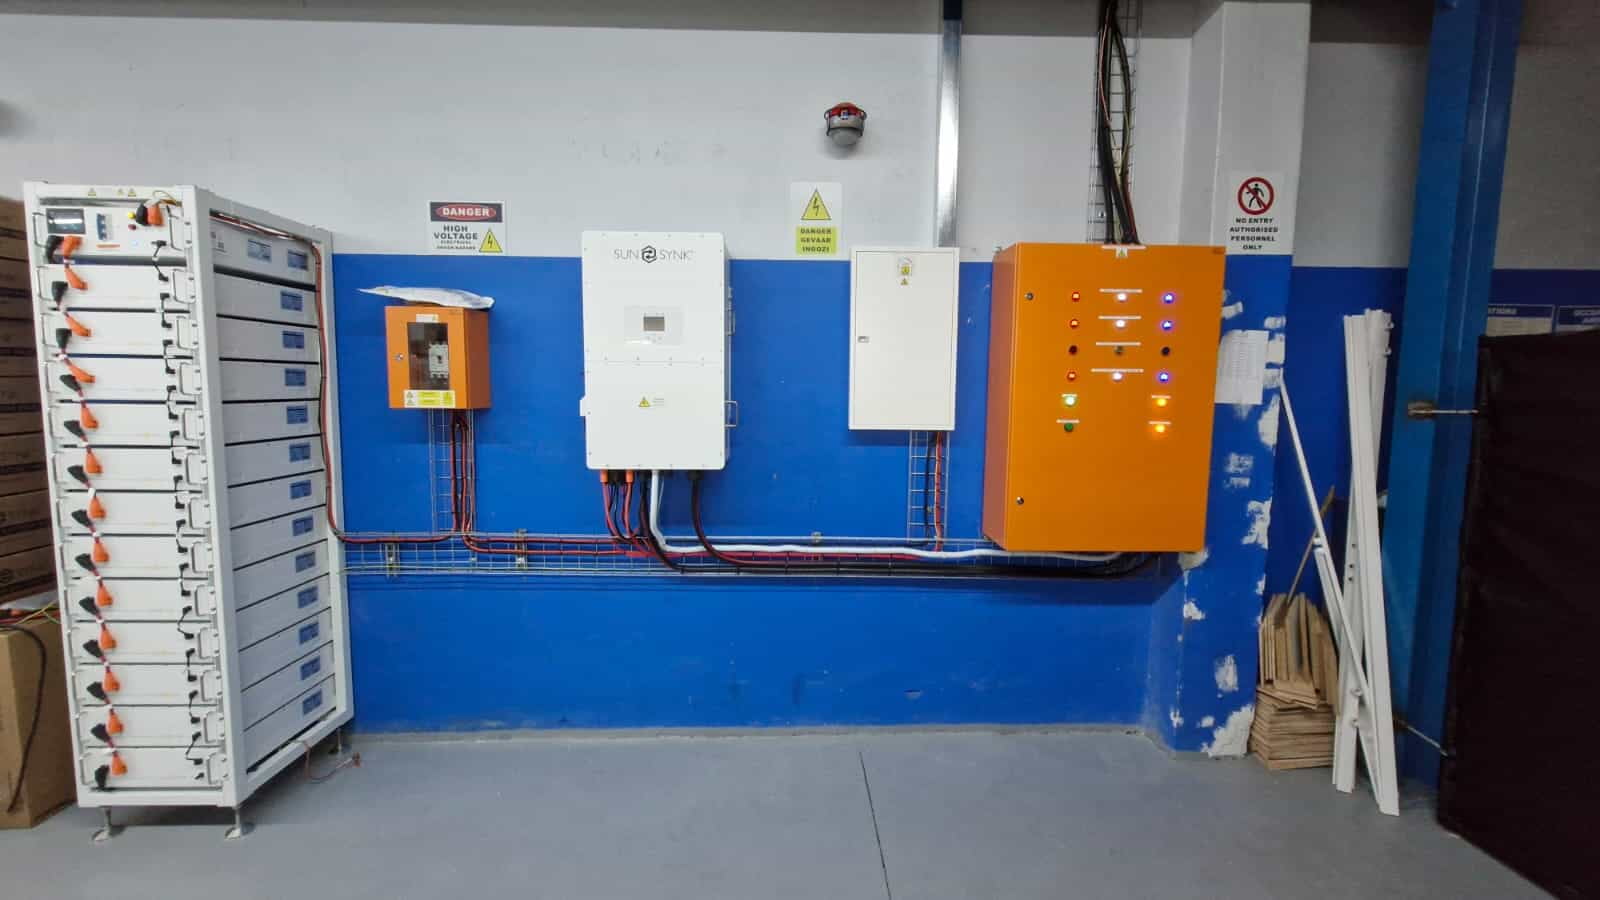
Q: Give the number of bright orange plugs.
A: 14